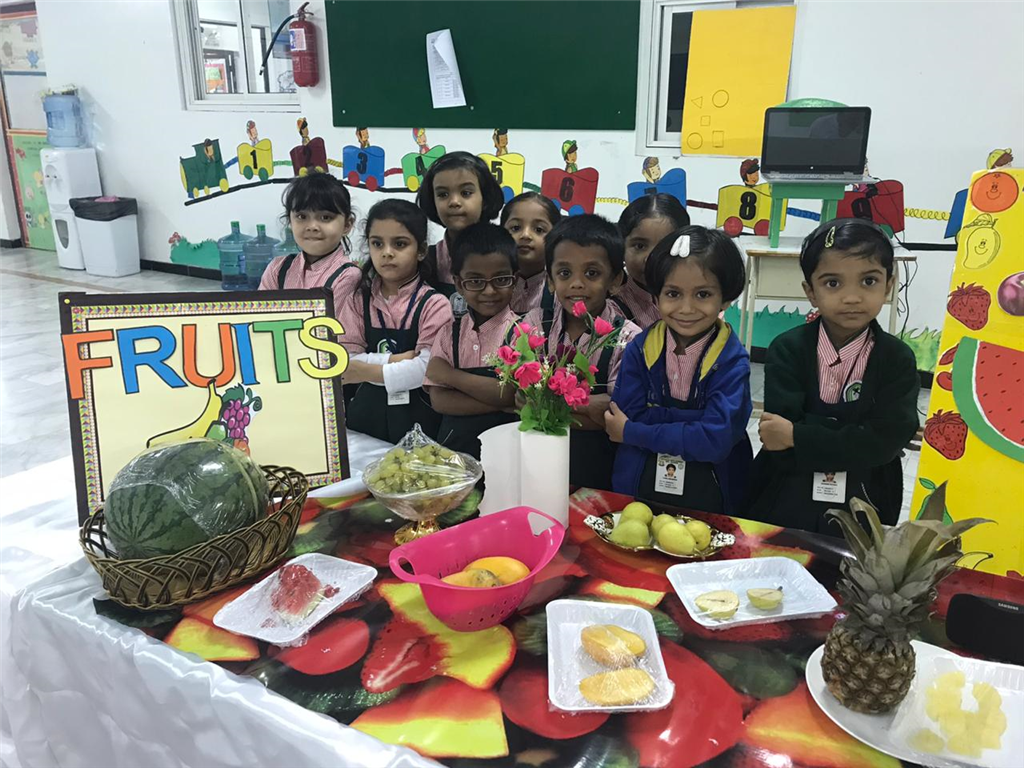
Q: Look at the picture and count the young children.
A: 9